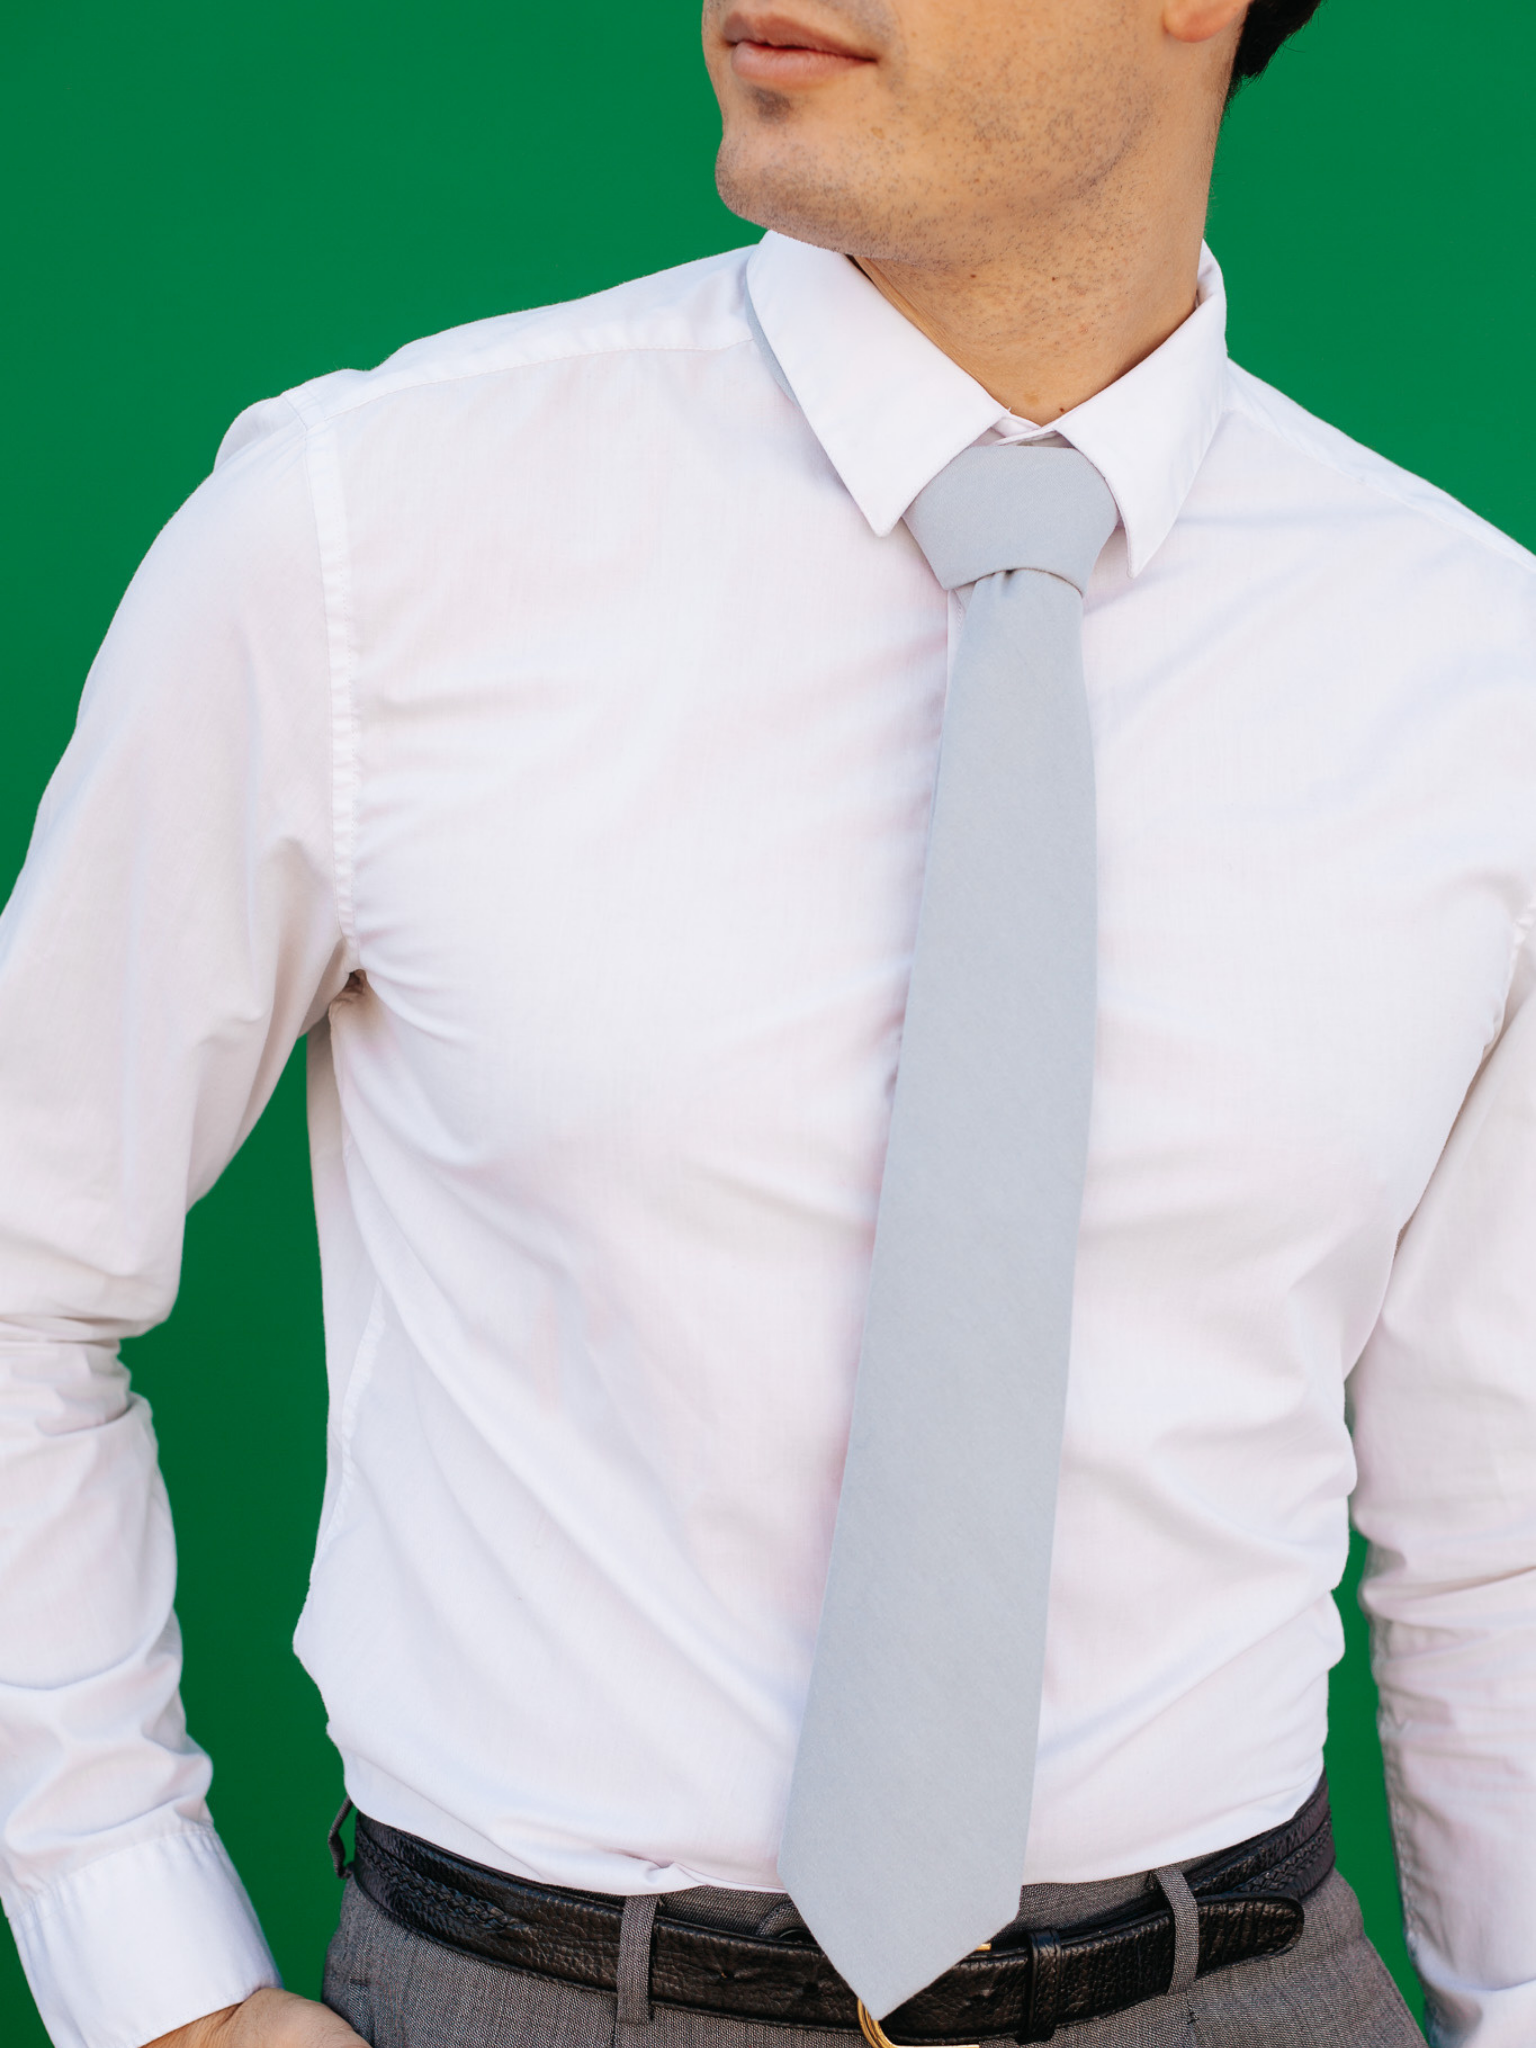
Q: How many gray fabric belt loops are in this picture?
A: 3